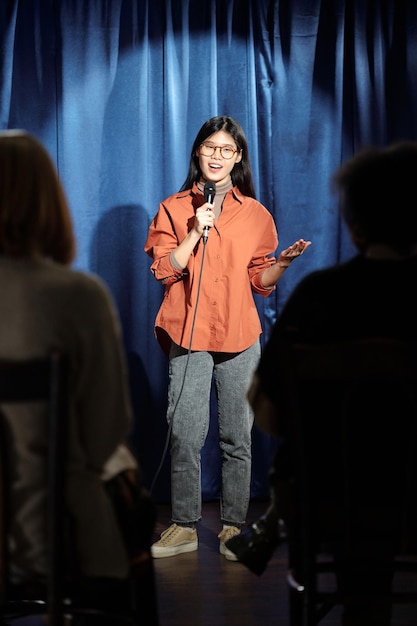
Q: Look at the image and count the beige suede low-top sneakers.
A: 2